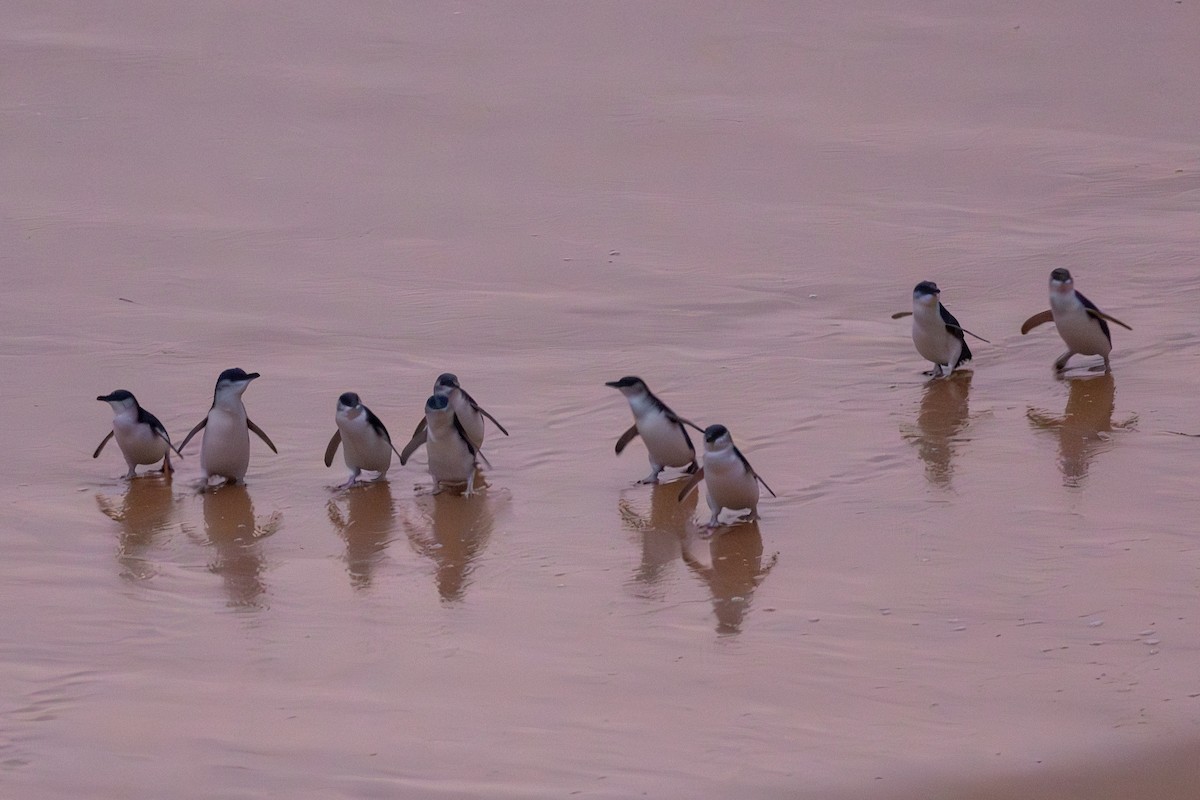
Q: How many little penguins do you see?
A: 9